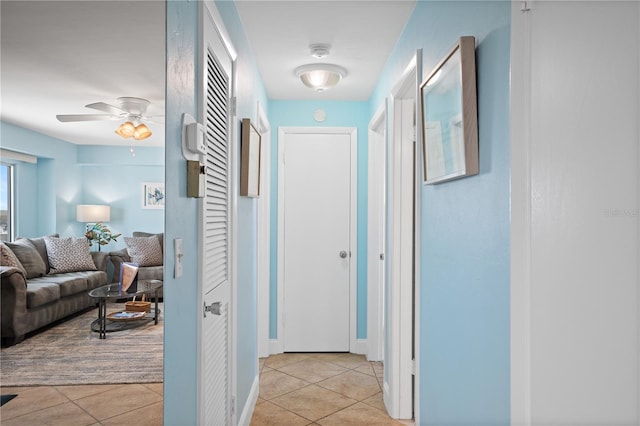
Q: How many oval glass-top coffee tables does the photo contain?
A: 1